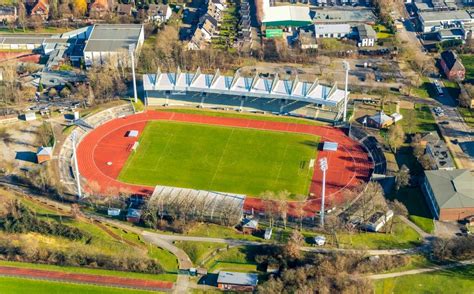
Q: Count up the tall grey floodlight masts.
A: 4